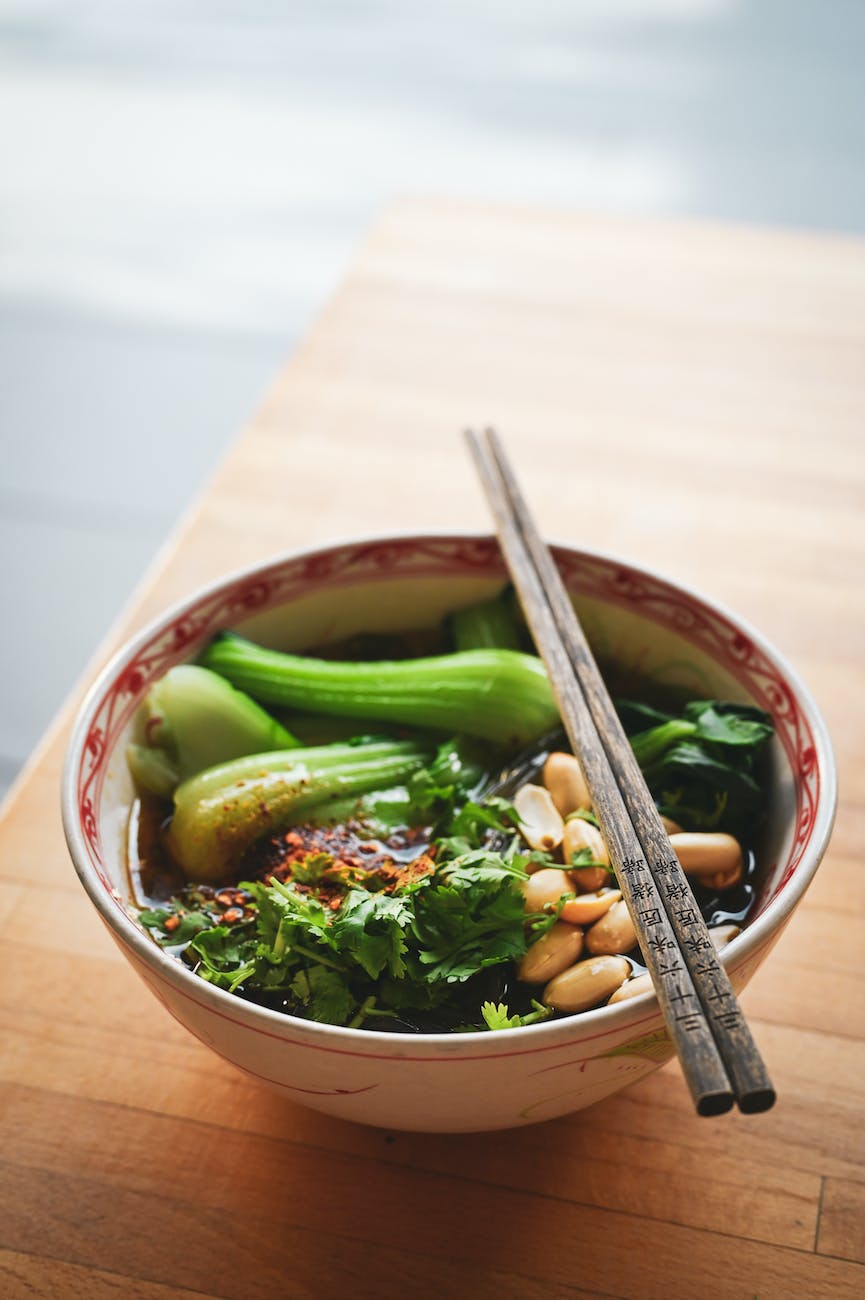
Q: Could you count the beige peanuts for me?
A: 12